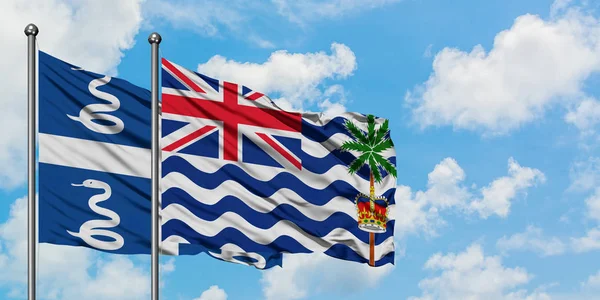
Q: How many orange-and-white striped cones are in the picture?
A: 0